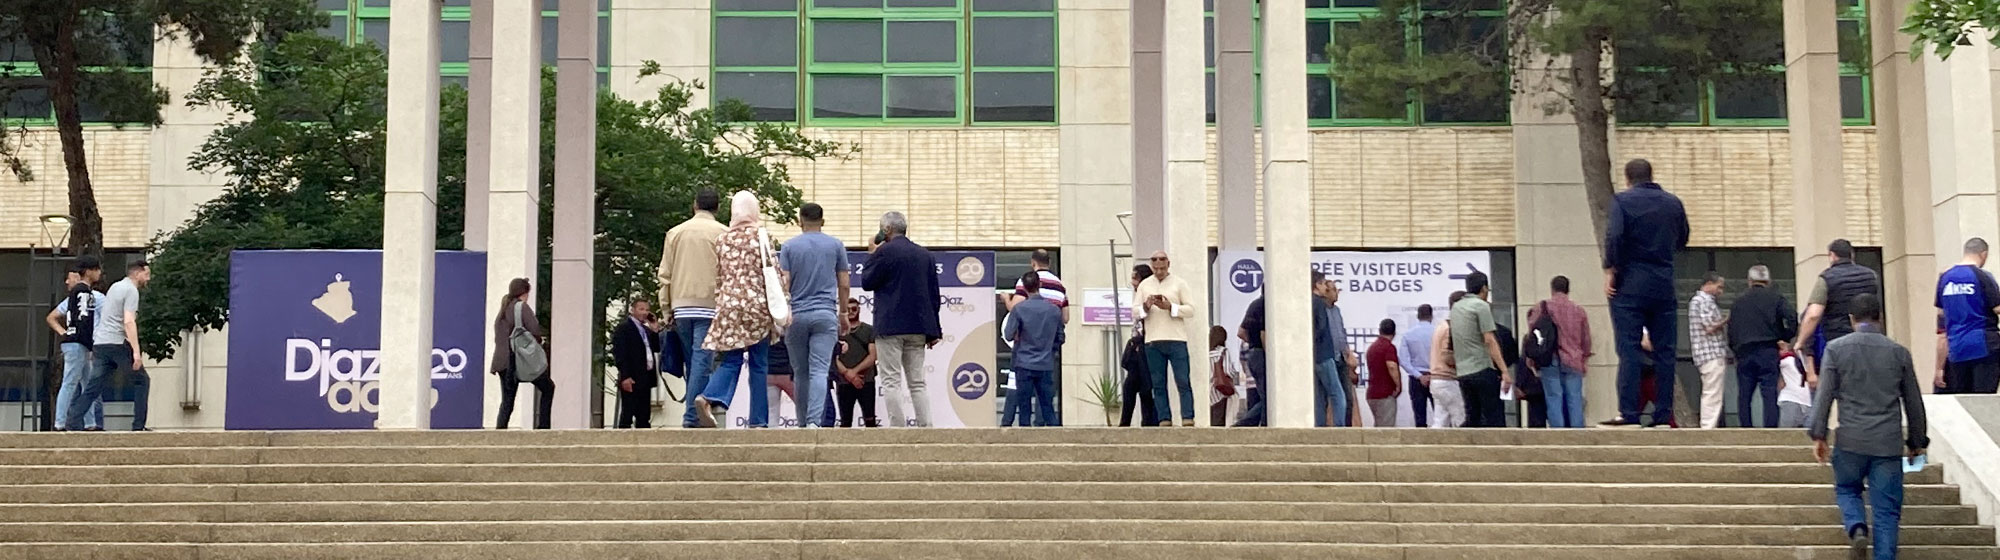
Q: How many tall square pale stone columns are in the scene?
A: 11